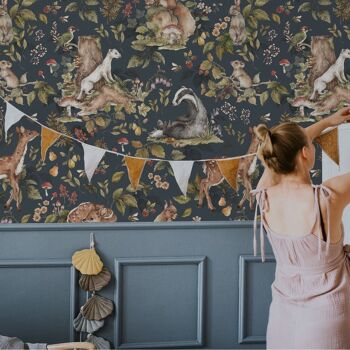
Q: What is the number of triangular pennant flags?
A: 7